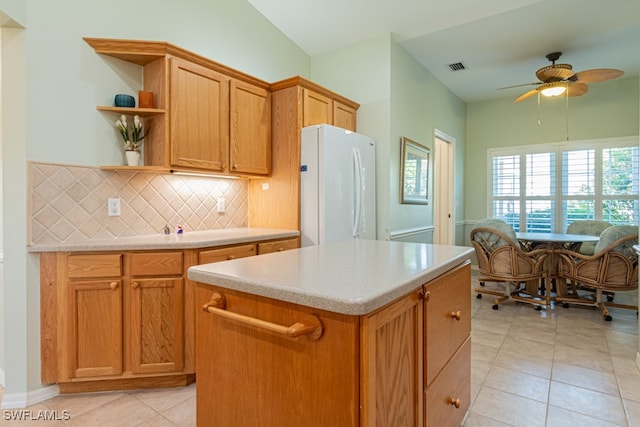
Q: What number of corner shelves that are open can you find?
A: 2